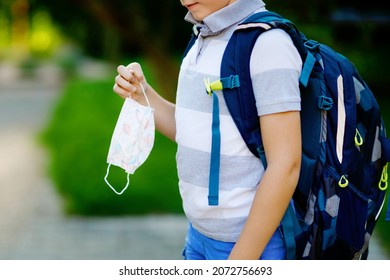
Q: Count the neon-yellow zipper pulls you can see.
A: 4